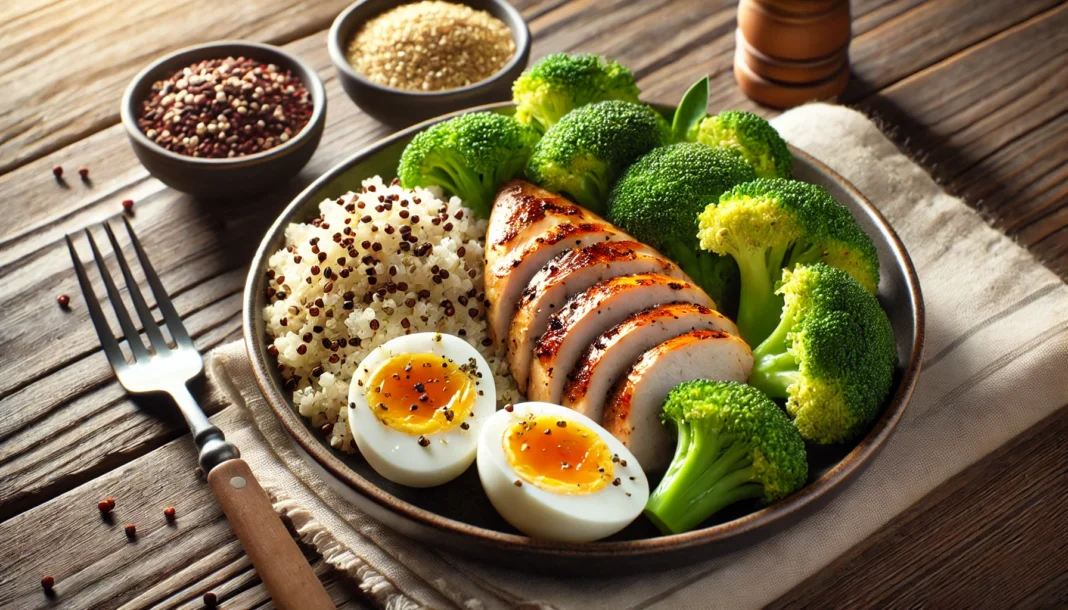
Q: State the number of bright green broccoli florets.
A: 8